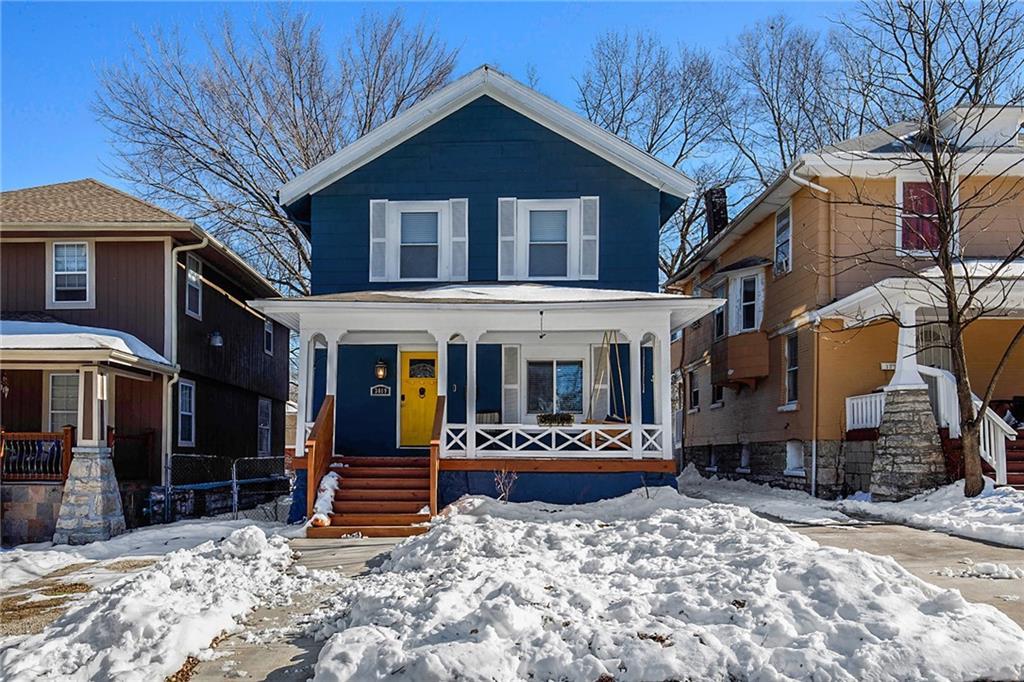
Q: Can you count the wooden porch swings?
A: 1